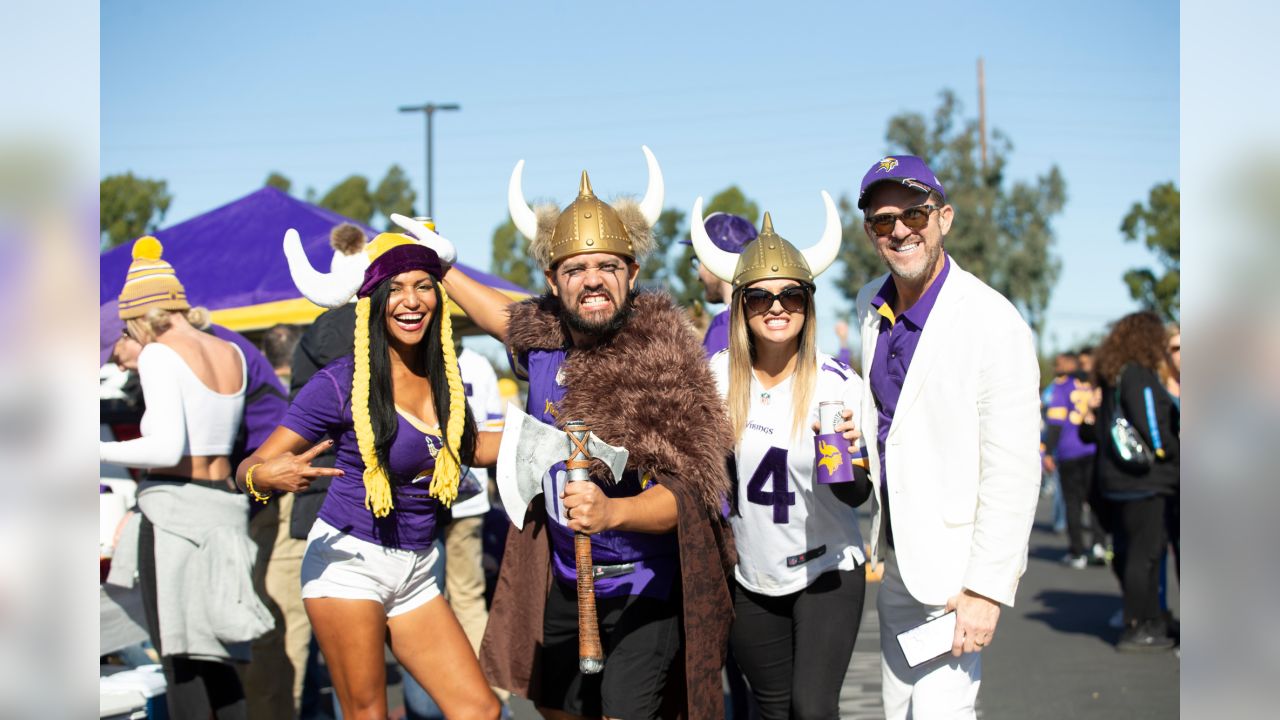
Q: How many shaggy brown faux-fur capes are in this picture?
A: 1